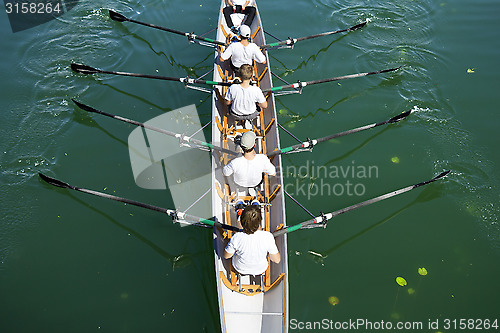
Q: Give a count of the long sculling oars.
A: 8